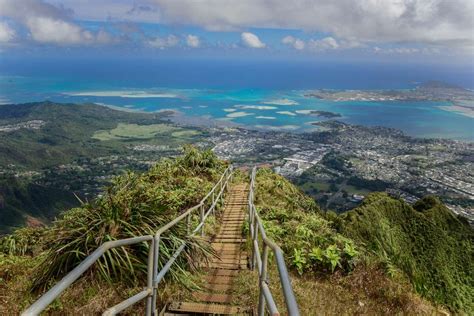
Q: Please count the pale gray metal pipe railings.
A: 2